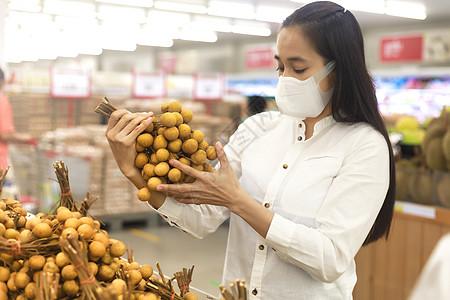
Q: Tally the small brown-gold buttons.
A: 6